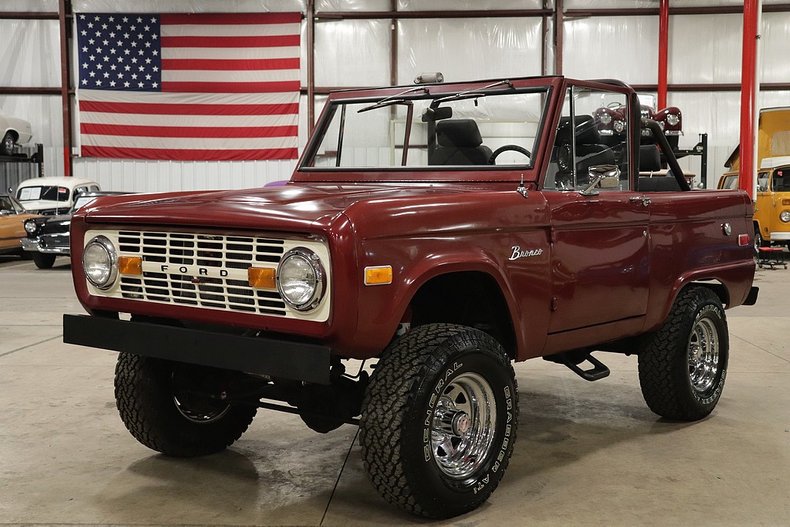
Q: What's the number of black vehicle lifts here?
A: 2